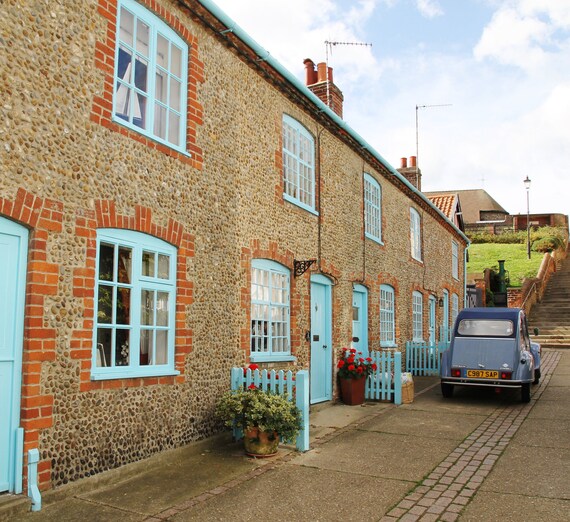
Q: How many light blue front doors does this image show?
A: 5